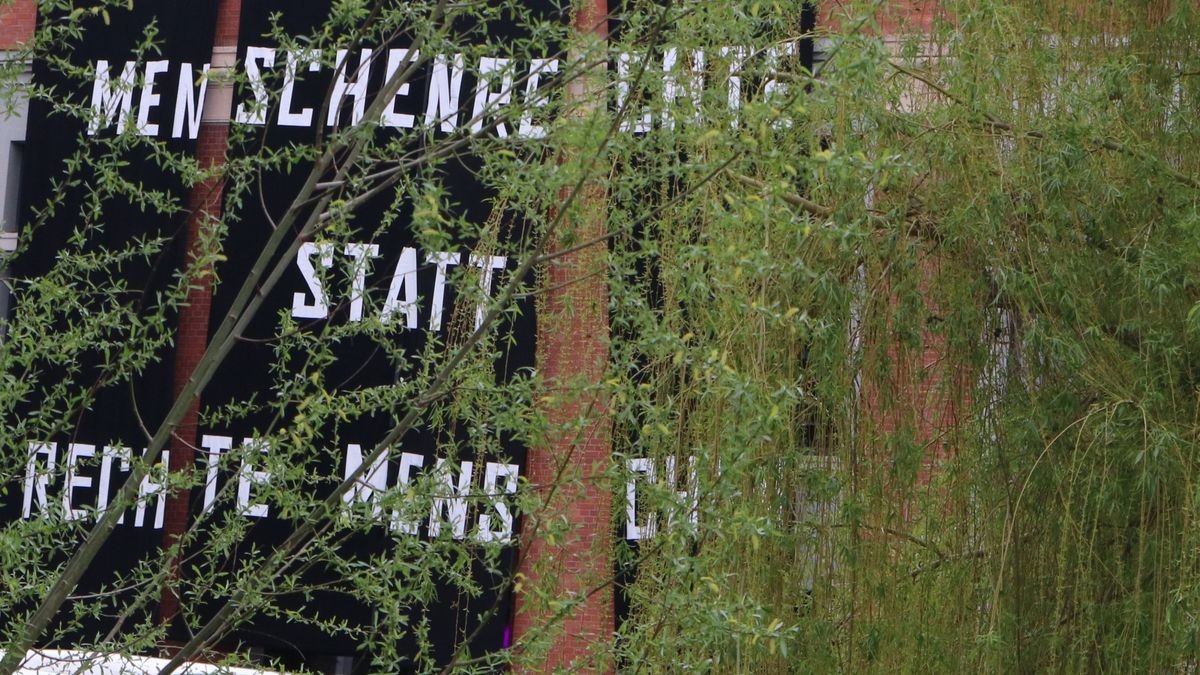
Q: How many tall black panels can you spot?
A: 3